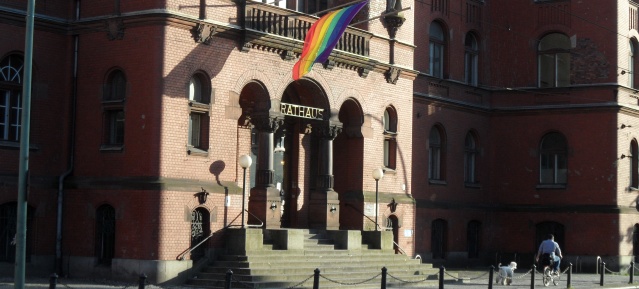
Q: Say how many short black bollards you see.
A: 11